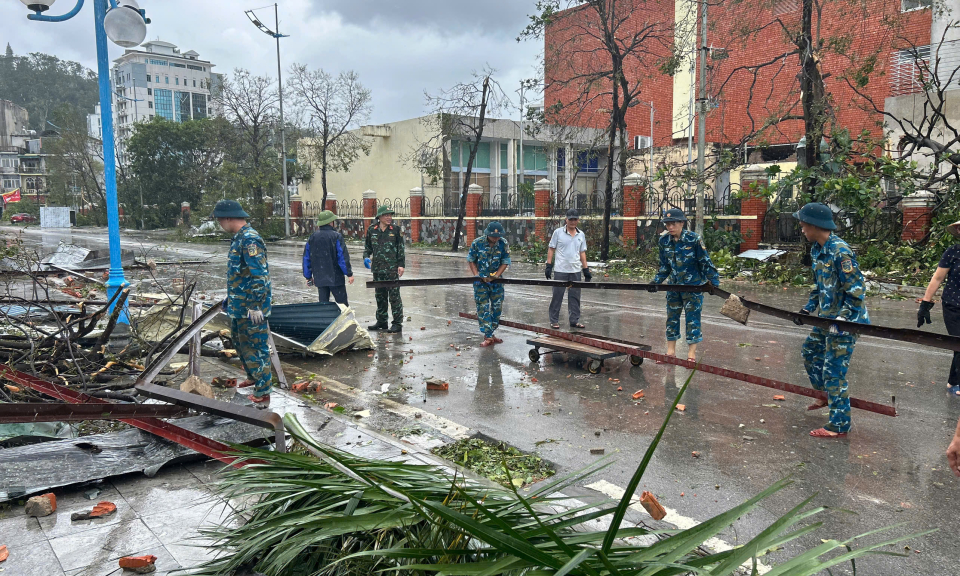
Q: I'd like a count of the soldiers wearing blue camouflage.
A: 4